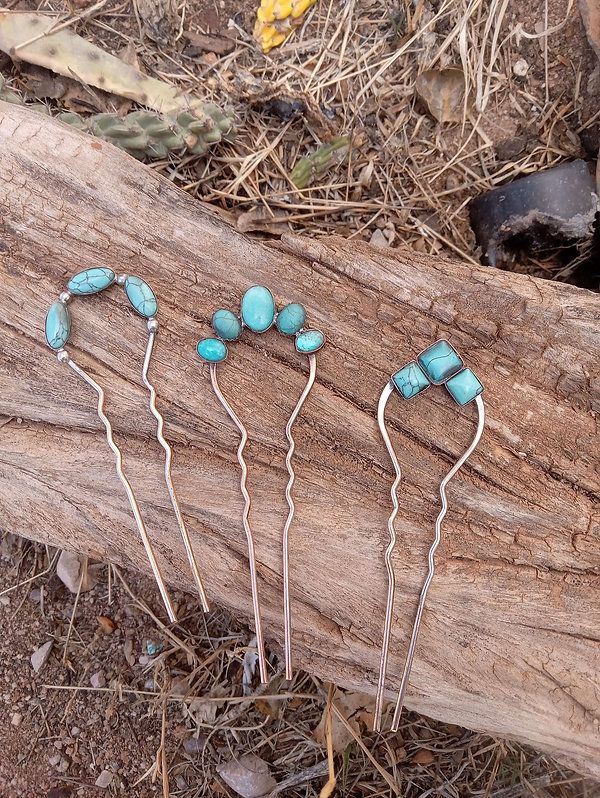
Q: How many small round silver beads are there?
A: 4